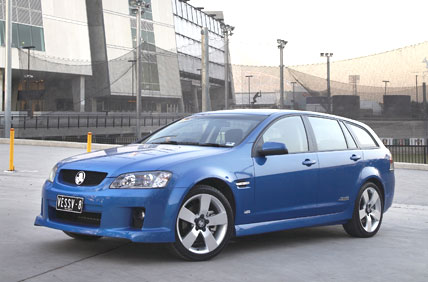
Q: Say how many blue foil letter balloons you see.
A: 0